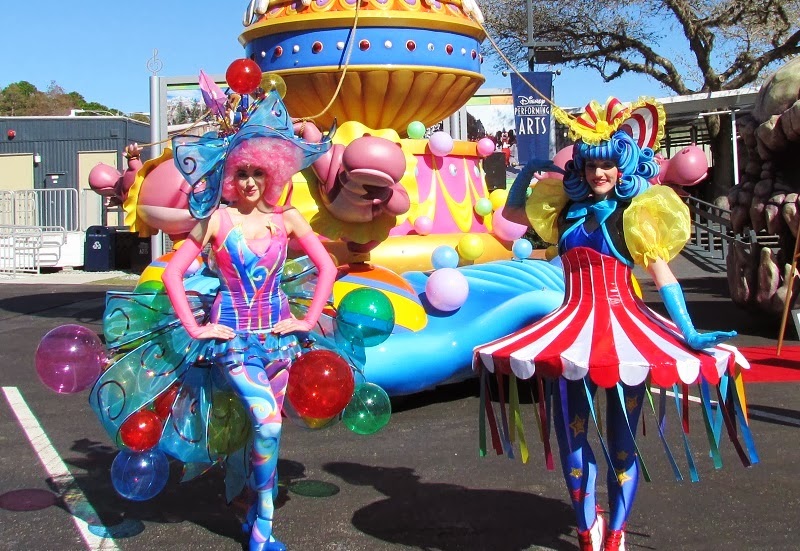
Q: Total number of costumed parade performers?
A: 2